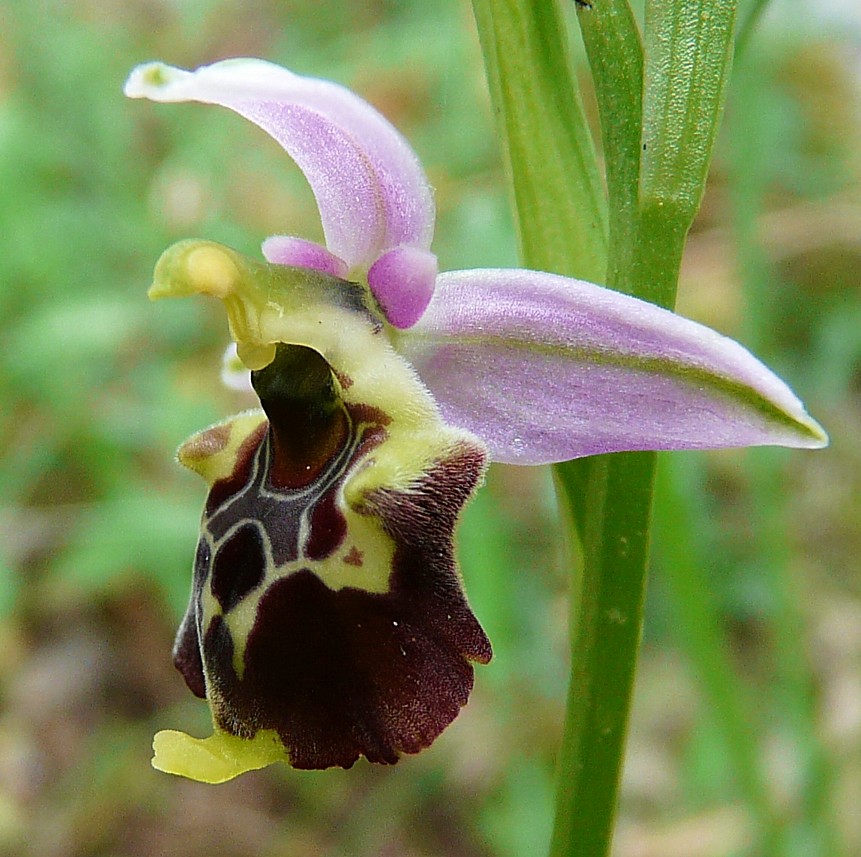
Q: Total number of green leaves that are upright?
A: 3